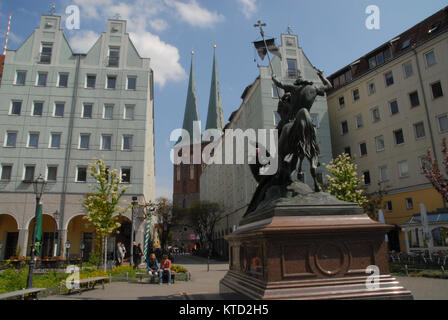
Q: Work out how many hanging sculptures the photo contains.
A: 0